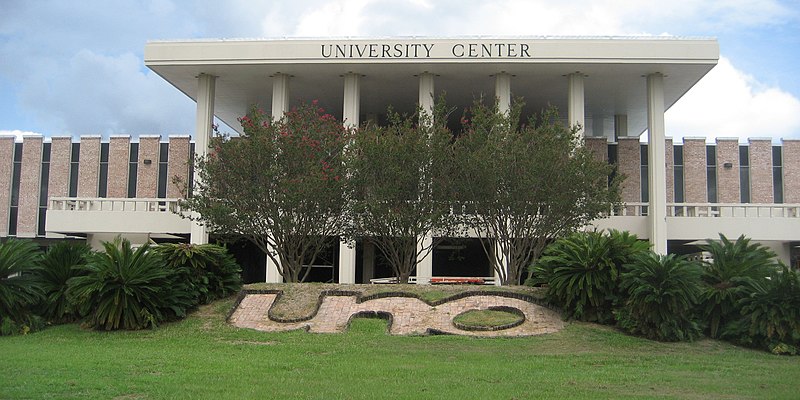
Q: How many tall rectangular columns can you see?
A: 7